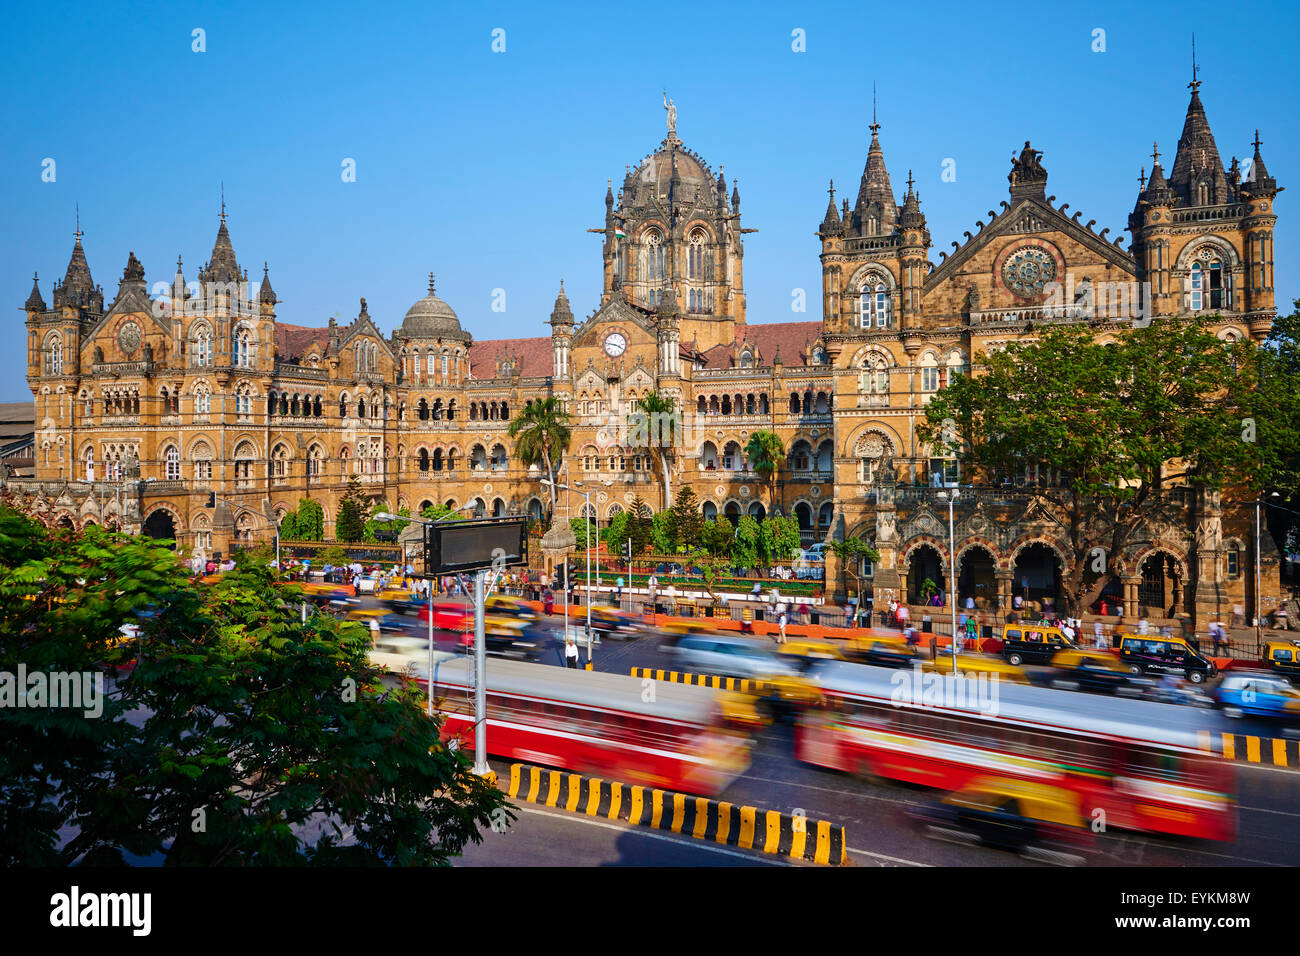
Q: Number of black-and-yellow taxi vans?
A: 3